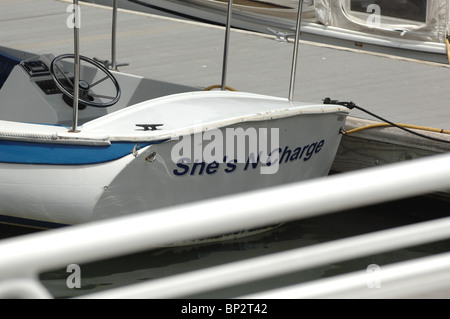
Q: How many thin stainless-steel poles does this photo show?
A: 4